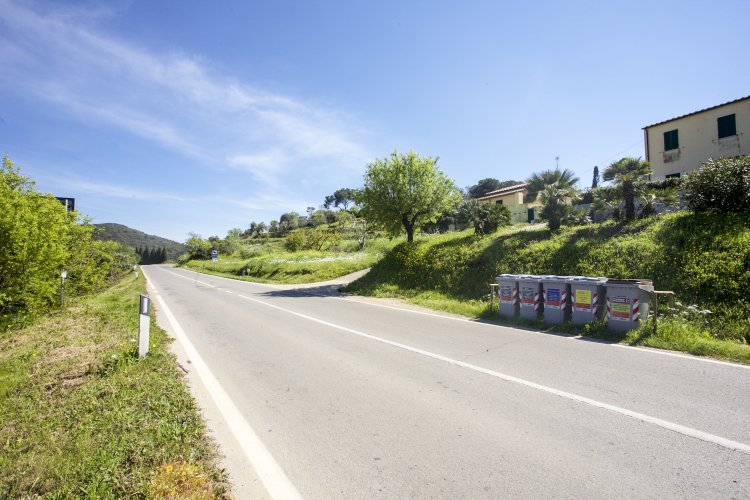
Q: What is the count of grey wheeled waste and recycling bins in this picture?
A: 5